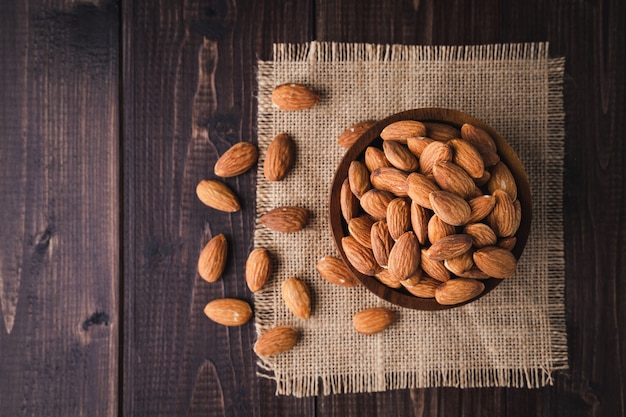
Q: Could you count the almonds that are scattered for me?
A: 13